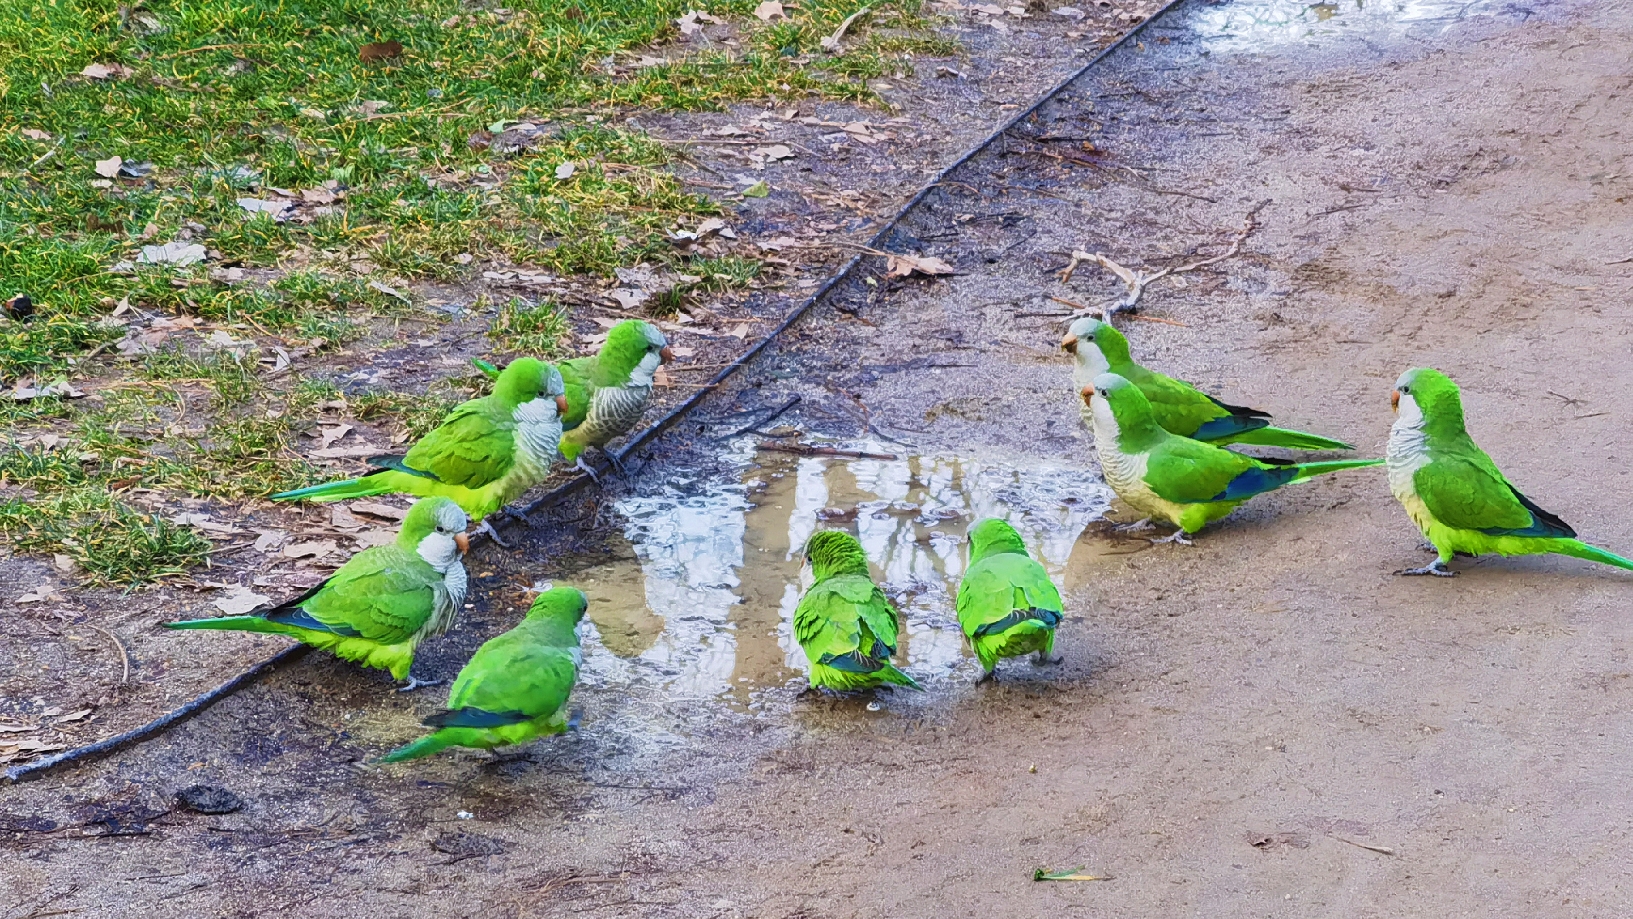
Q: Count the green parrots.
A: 9